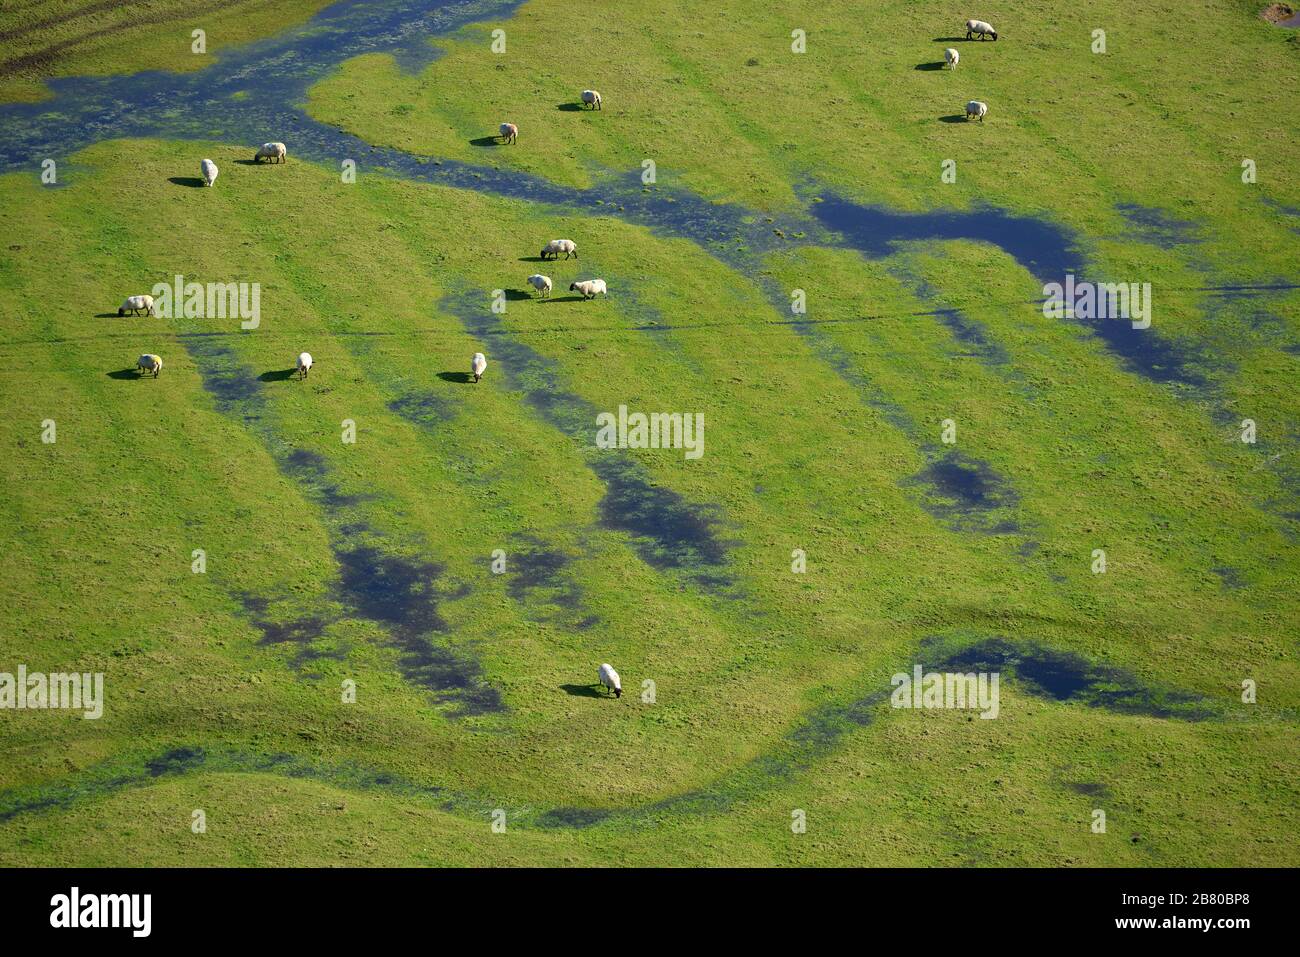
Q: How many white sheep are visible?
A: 15